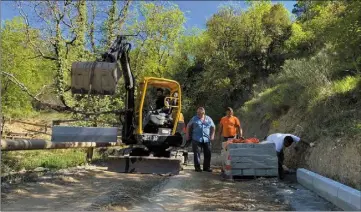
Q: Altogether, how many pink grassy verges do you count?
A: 0